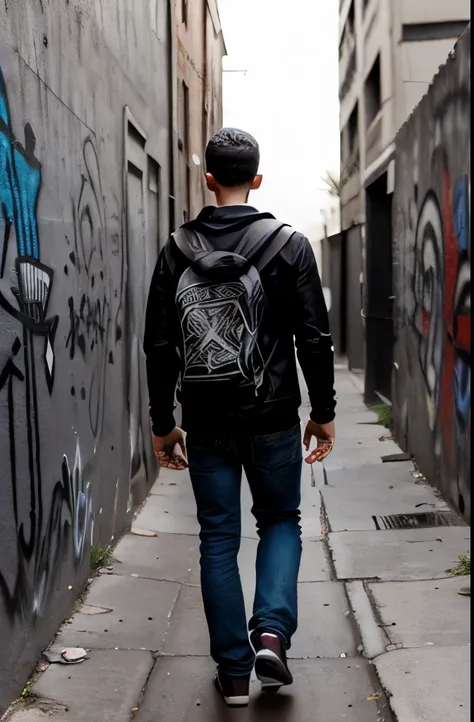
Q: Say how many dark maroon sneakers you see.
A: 2